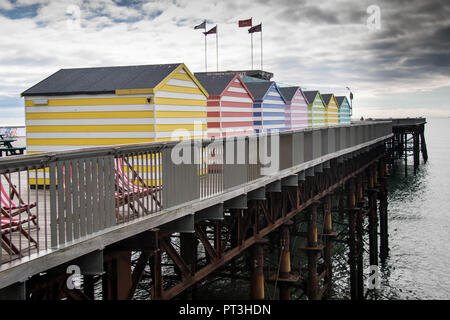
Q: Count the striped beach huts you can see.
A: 7